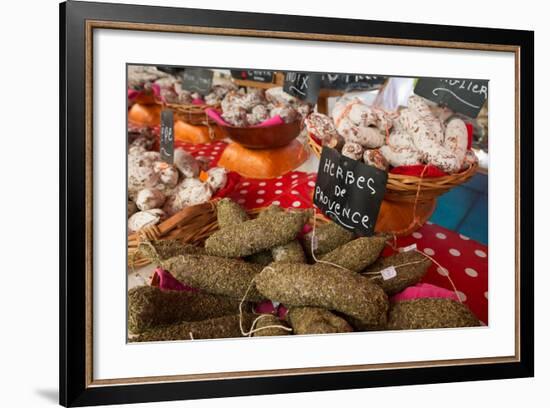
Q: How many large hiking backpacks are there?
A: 0